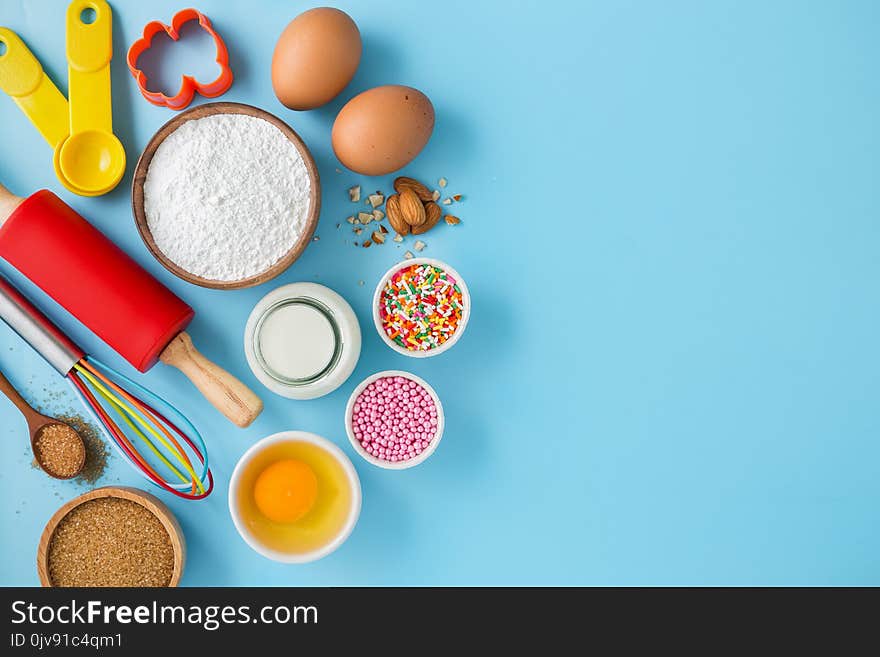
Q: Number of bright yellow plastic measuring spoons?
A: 2